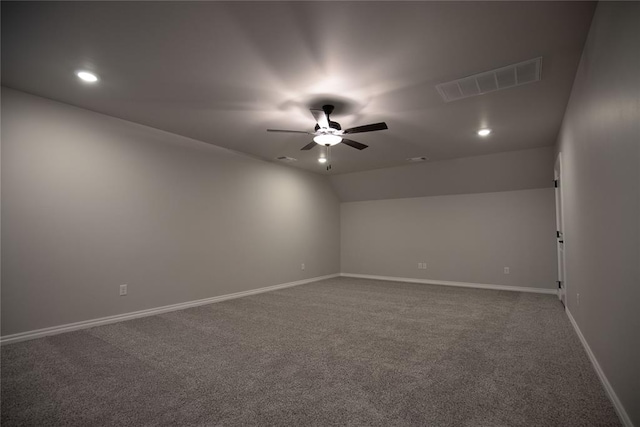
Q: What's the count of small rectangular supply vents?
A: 2